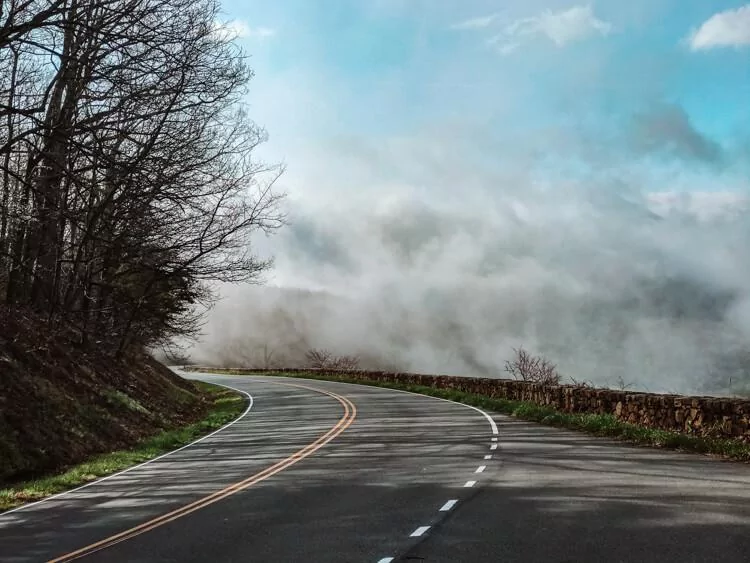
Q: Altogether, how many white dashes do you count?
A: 8